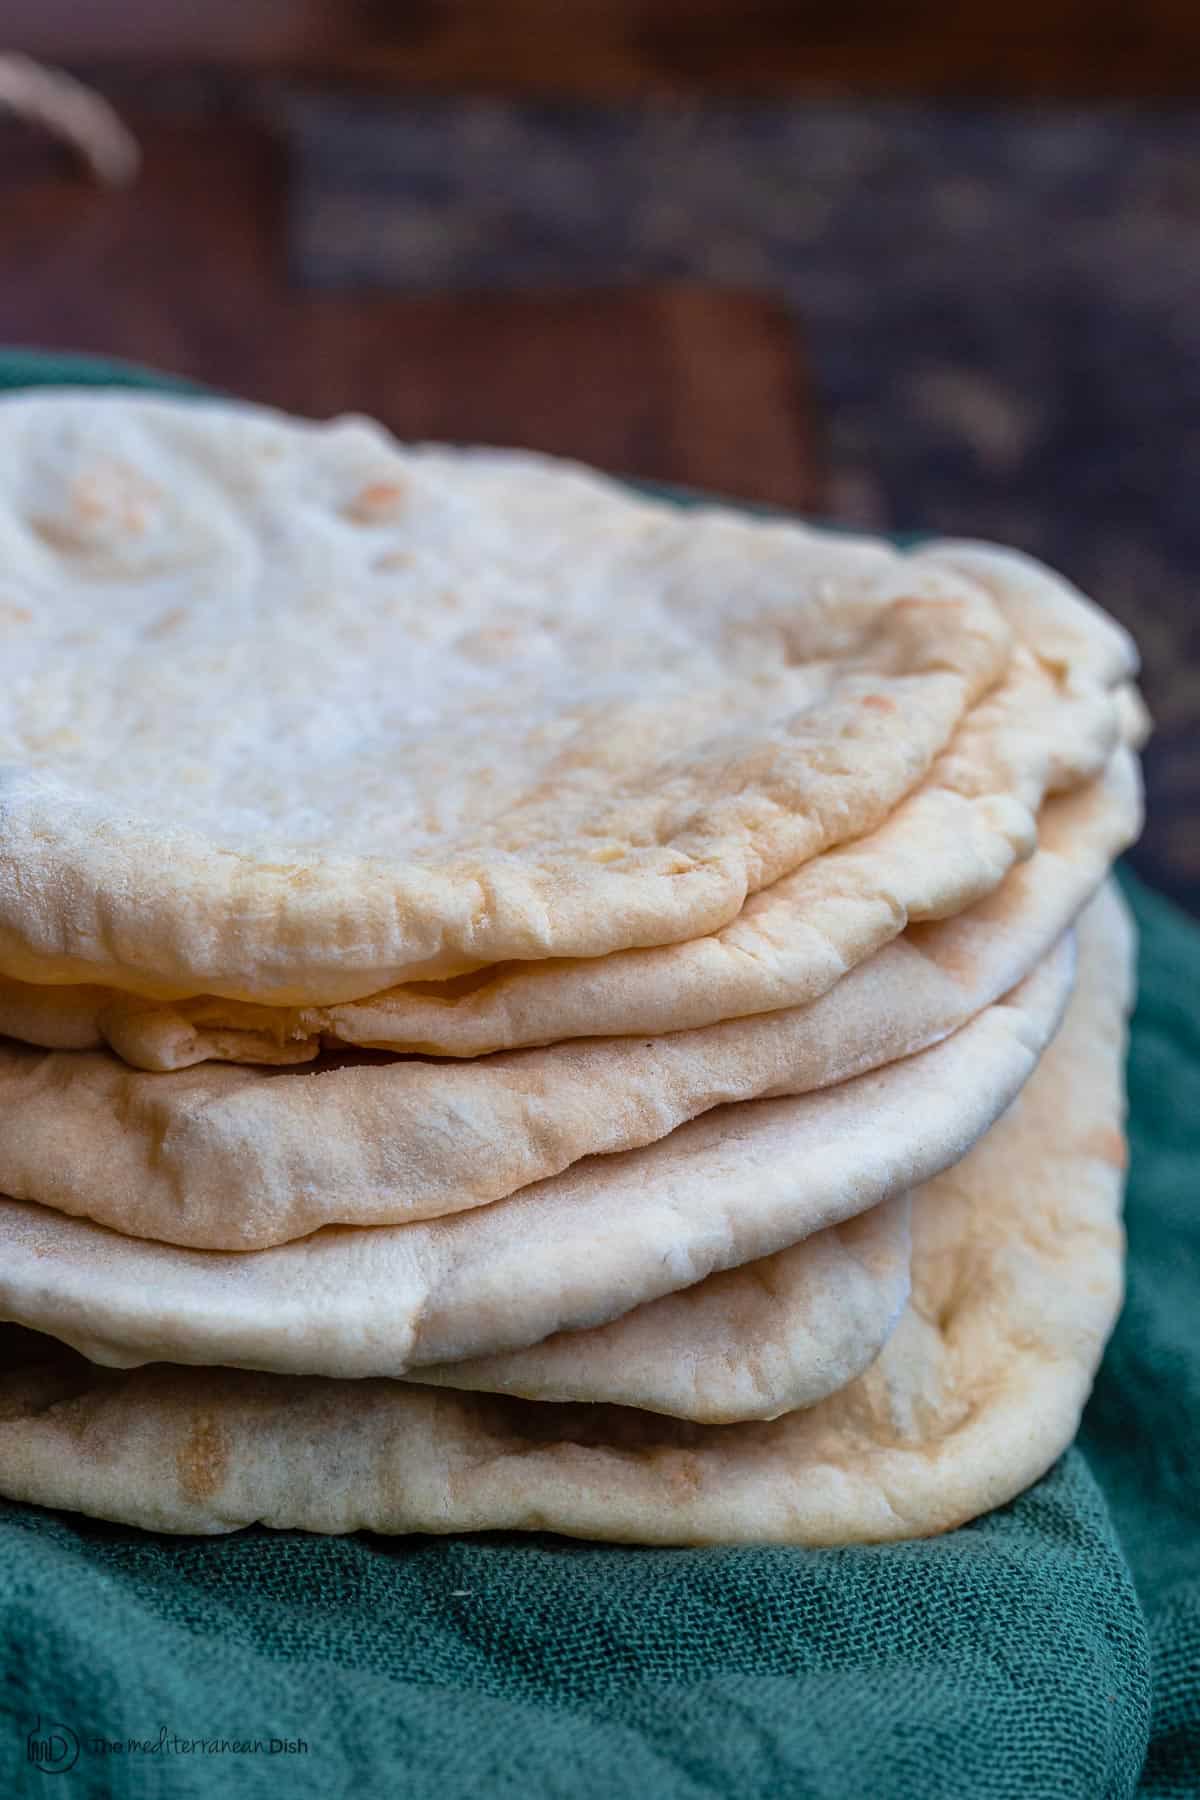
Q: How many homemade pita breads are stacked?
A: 6